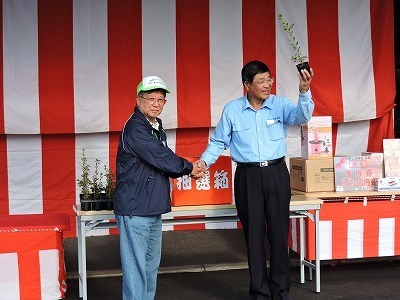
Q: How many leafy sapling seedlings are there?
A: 4